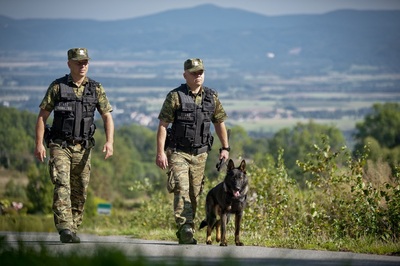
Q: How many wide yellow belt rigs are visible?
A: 0